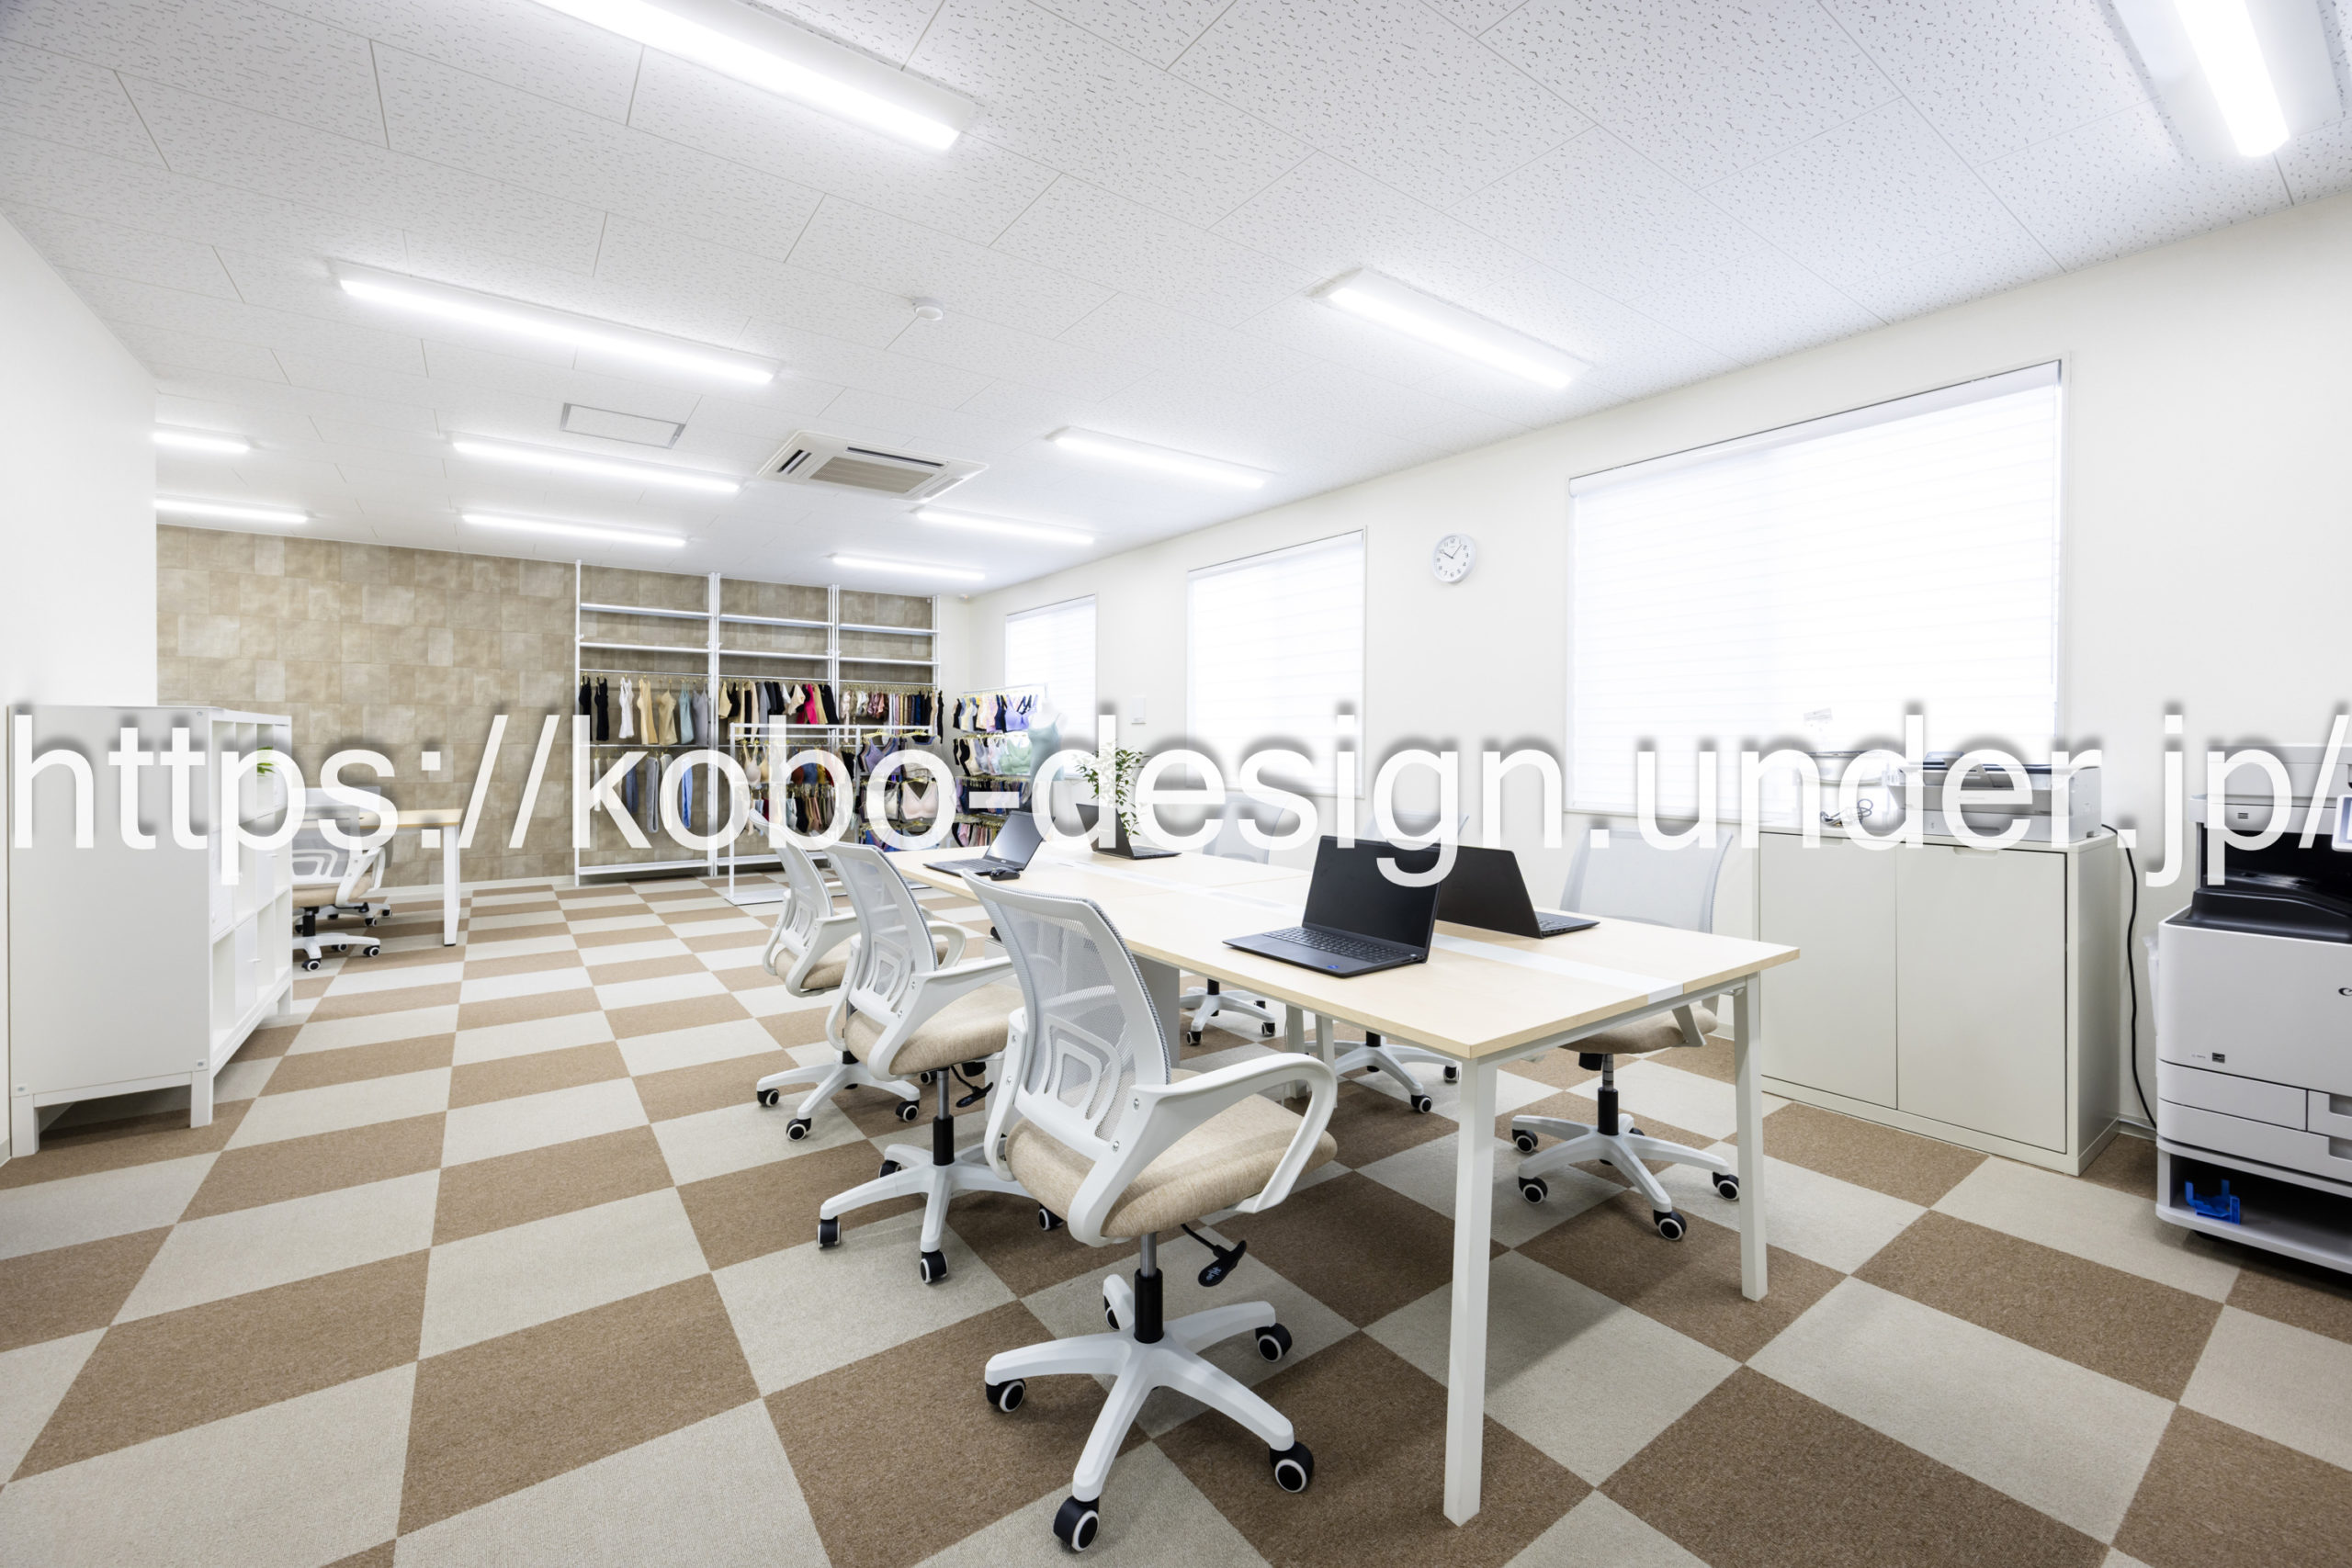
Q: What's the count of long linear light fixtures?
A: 11